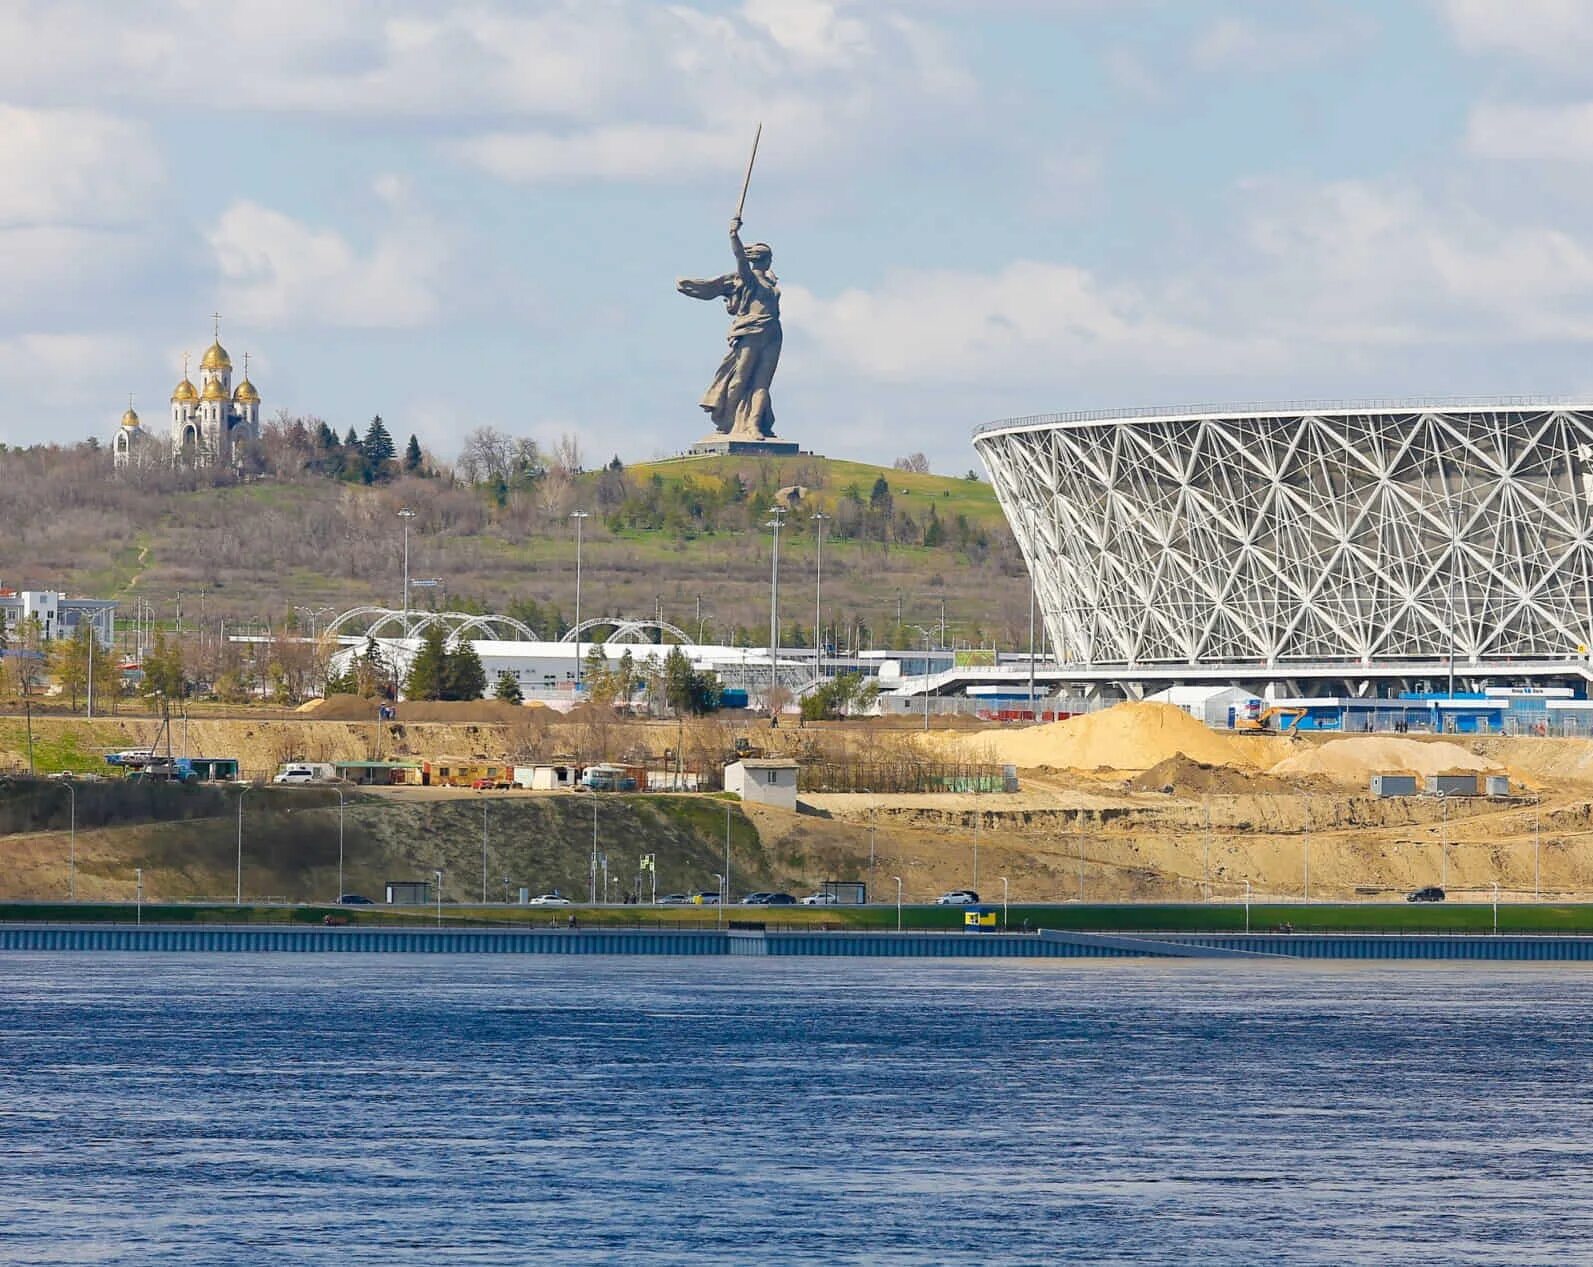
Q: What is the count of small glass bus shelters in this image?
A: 2